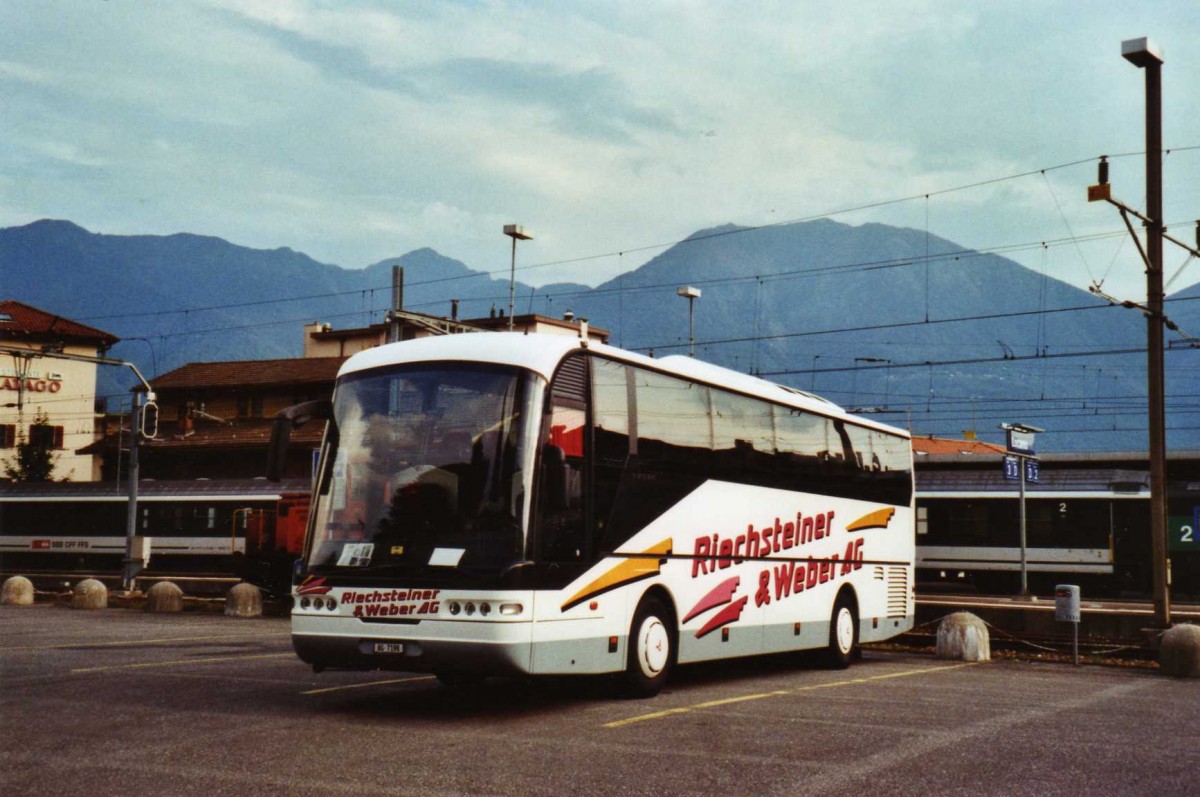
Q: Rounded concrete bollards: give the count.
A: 6